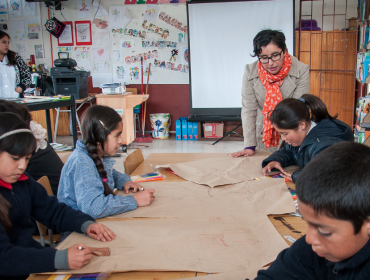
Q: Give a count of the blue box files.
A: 4